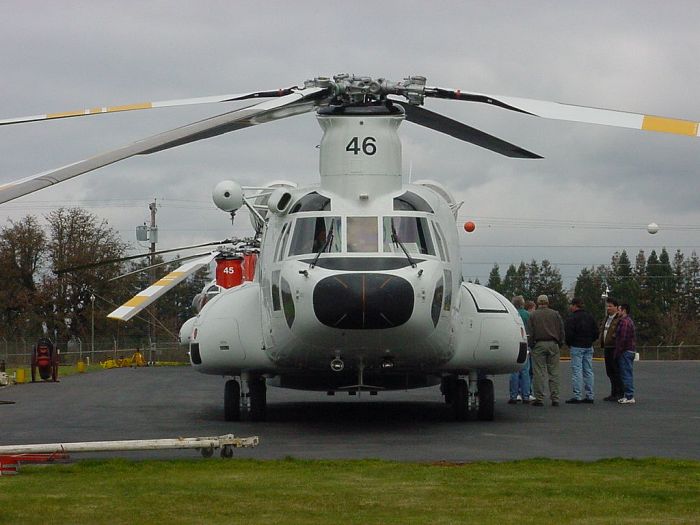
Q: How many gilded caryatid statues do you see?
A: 0